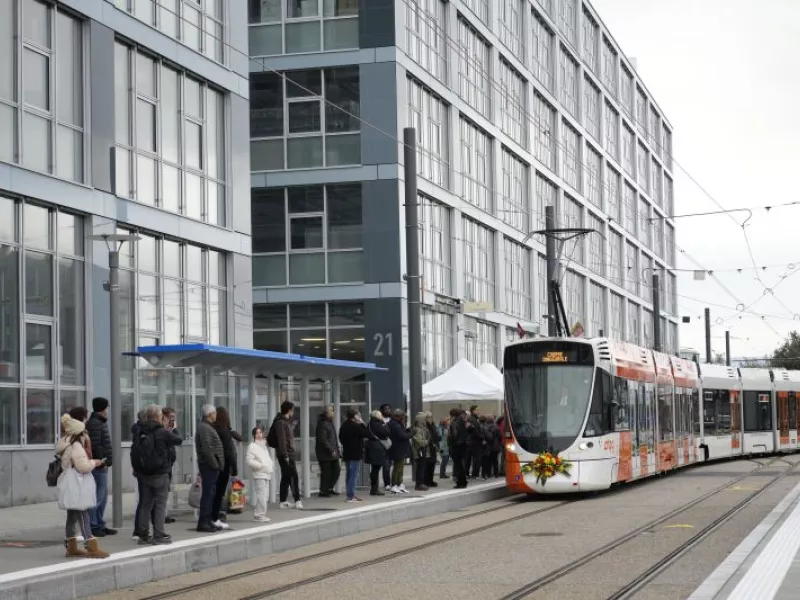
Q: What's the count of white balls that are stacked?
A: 0